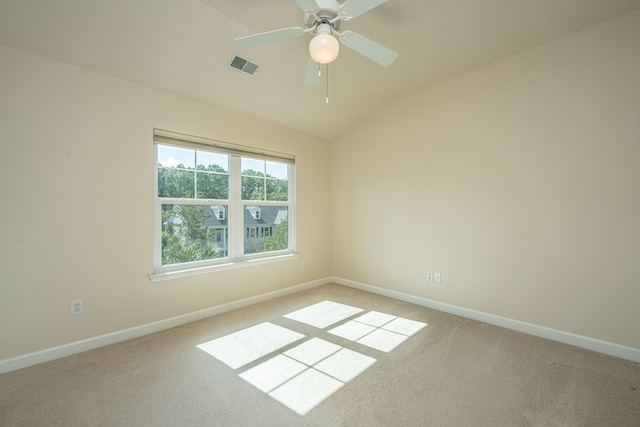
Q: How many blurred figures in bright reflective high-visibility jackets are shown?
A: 0